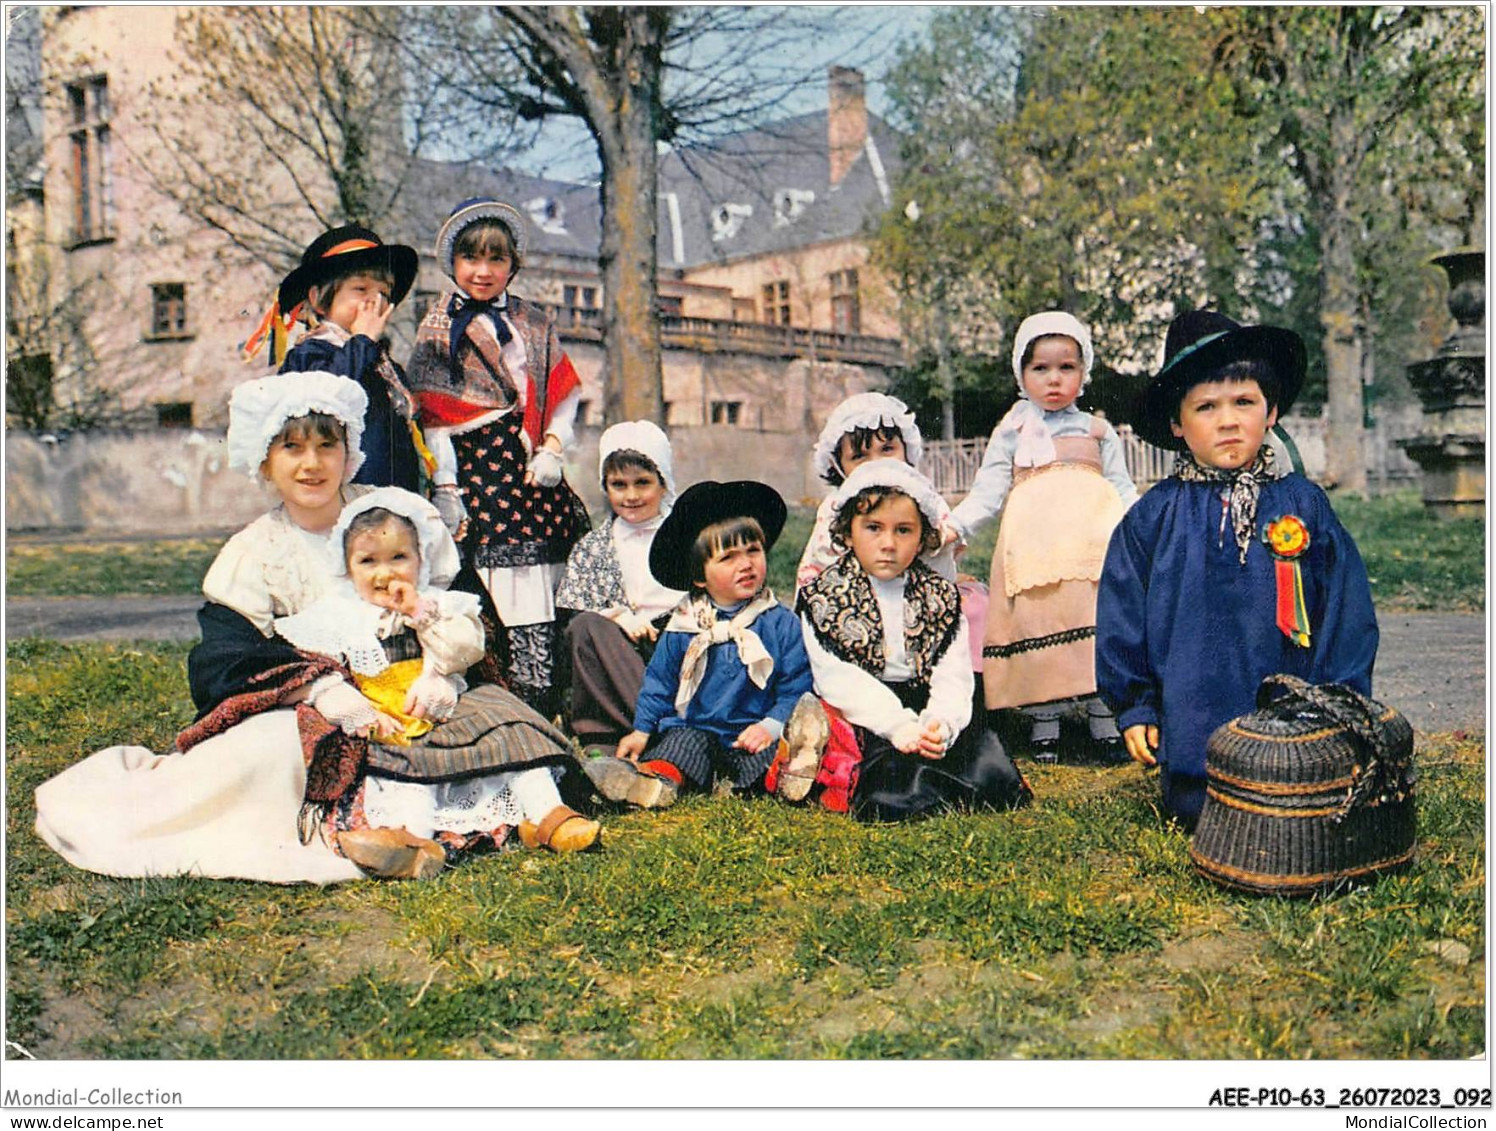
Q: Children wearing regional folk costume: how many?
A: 10